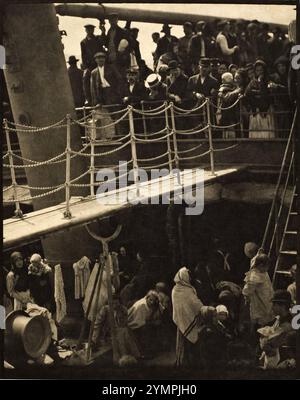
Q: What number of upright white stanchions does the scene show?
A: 7